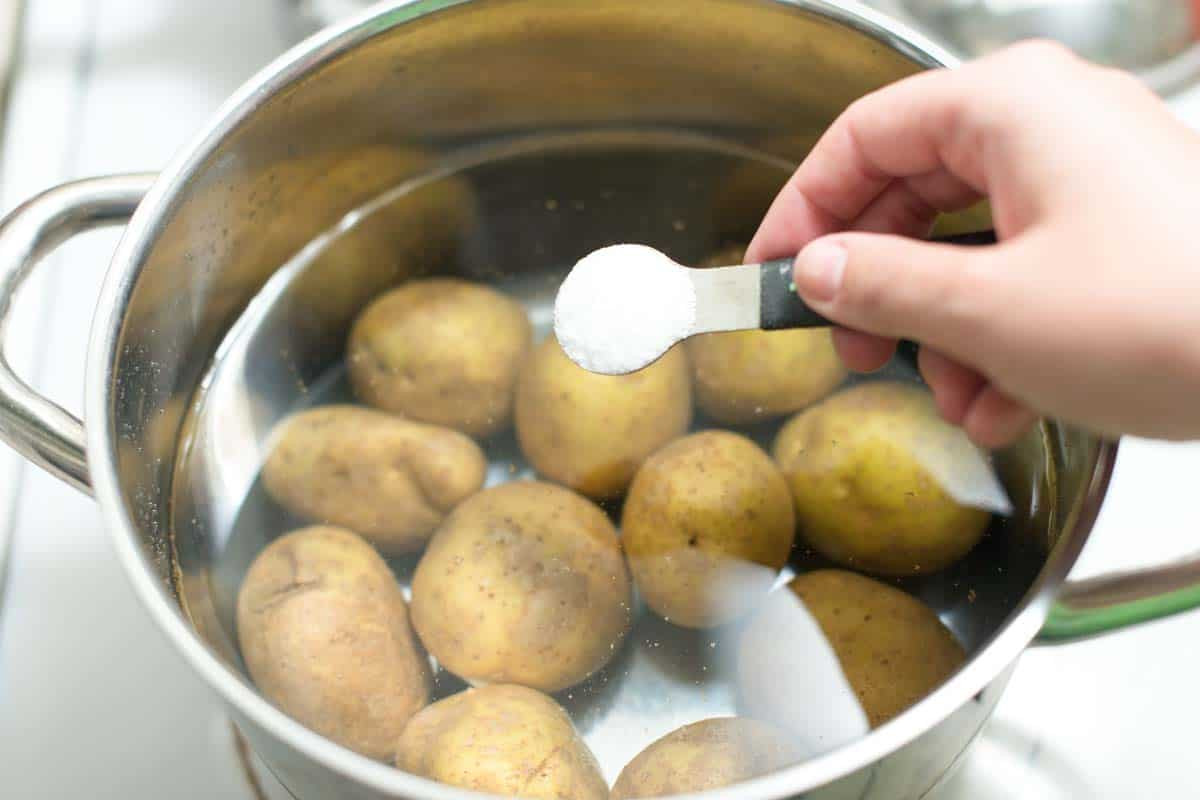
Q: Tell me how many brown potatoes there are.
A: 11